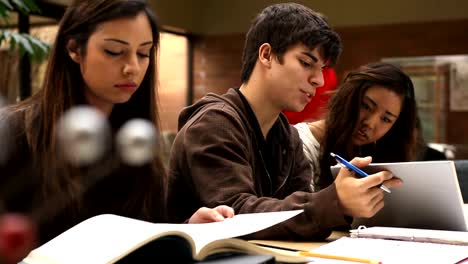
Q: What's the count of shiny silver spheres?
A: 2